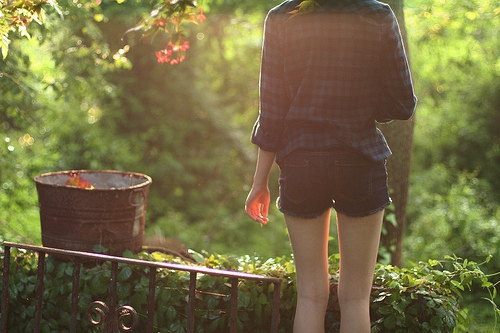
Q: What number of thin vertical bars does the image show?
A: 8